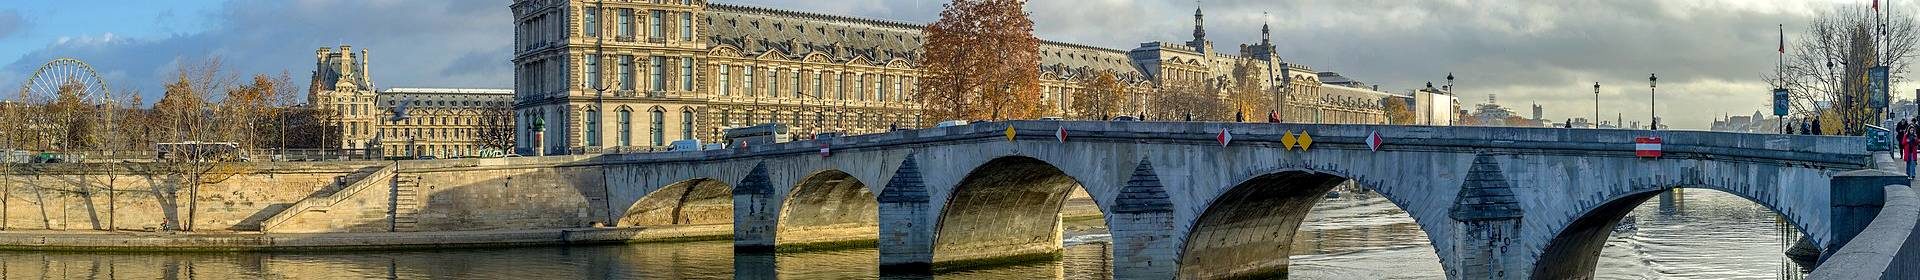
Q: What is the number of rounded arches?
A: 5